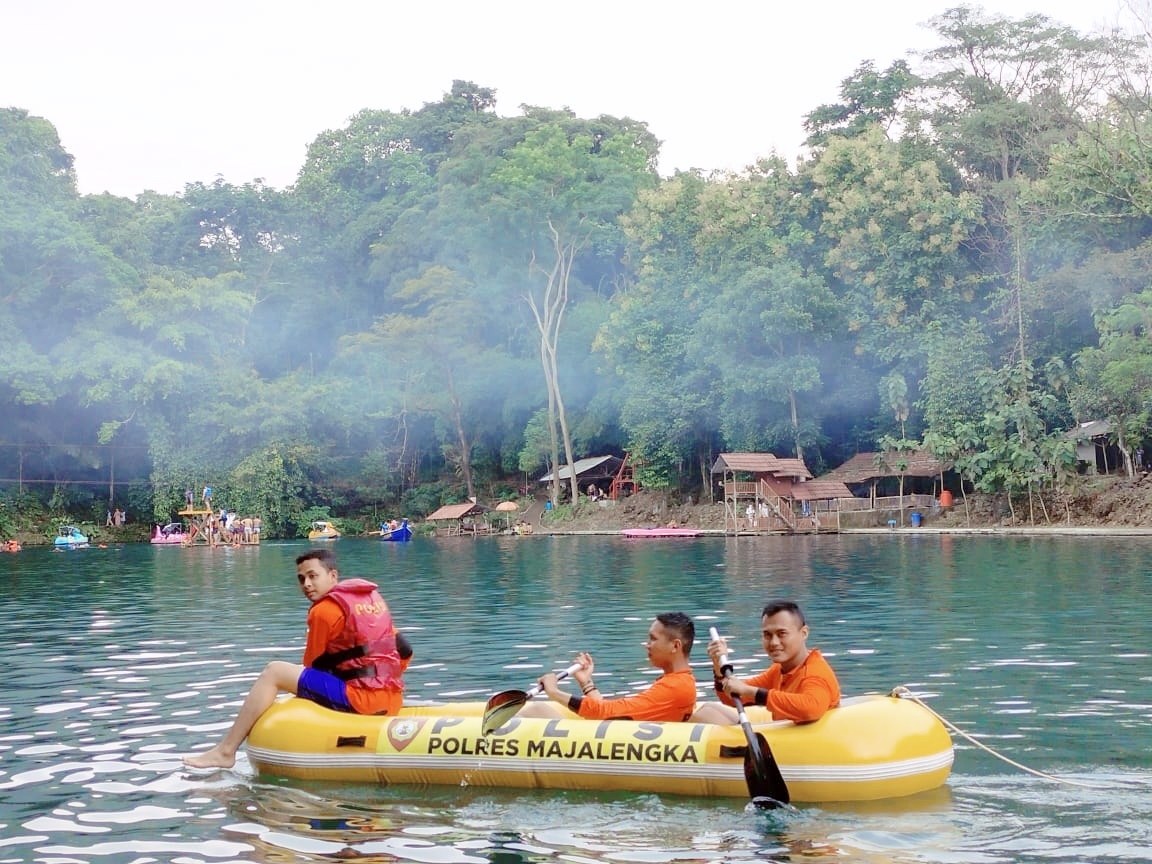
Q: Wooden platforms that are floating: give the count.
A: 1